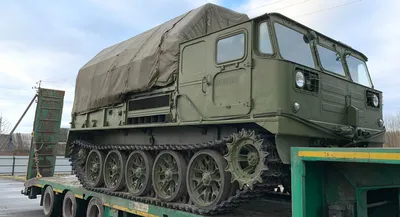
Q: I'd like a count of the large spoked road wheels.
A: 5